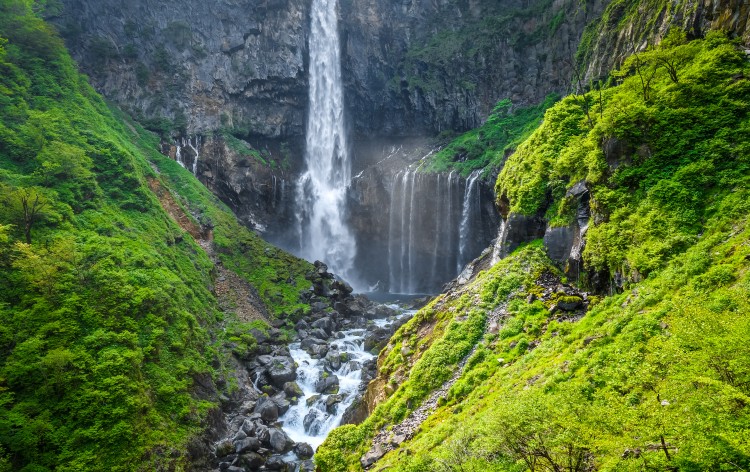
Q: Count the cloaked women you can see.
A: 0